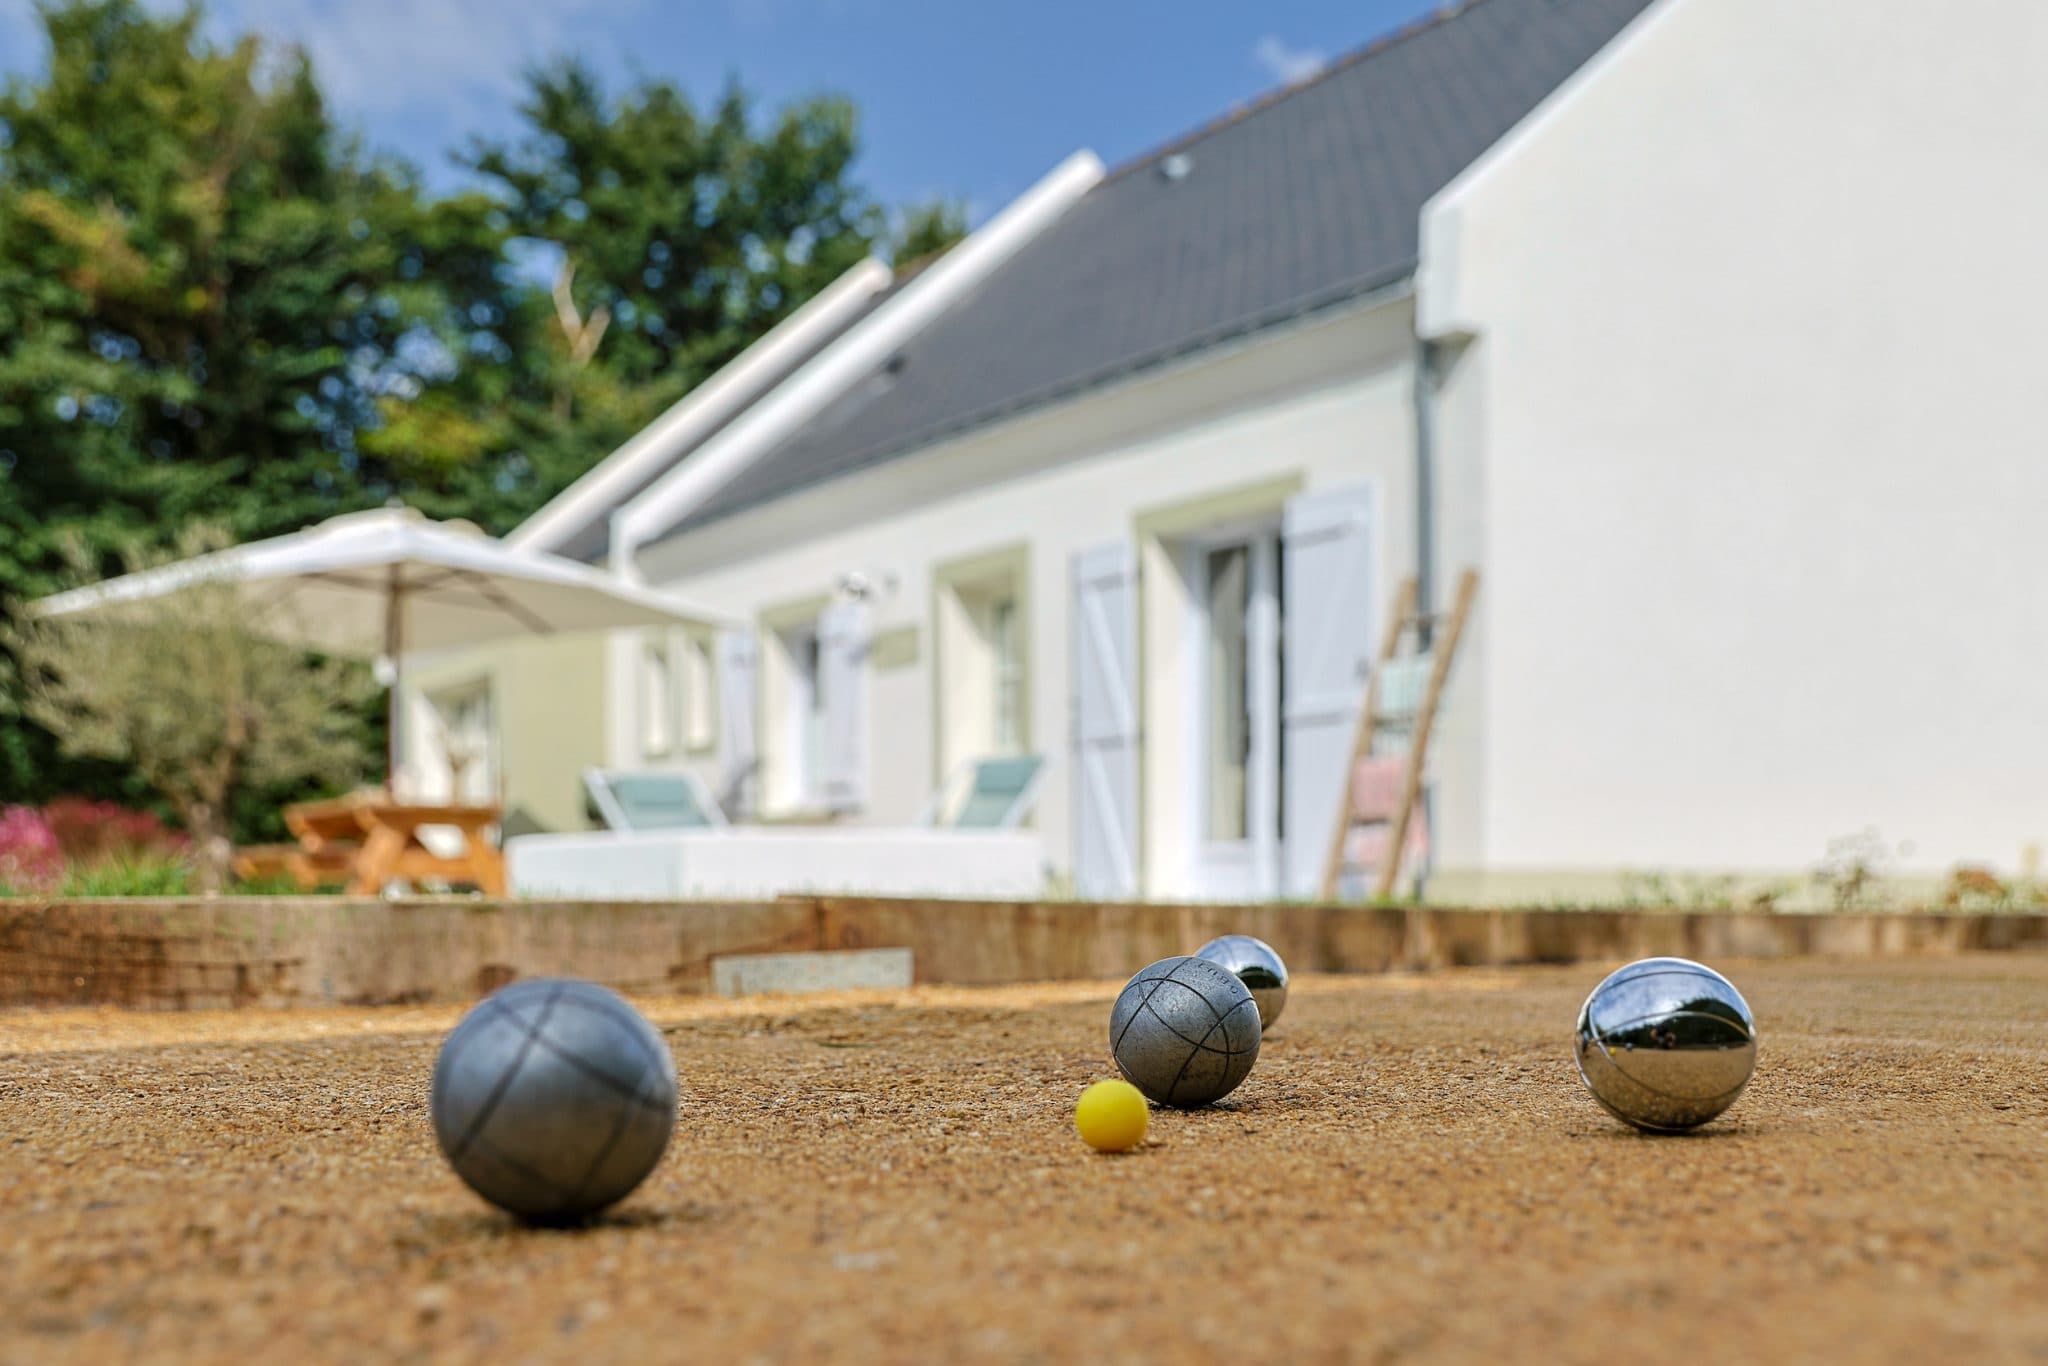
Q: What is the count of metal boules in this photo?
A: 4